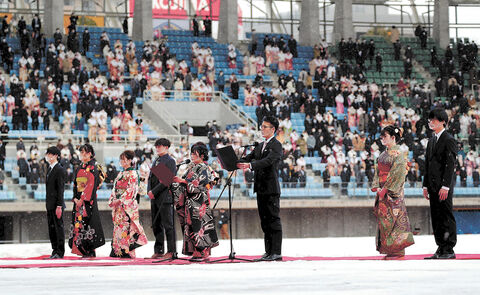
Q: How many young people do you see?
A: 8